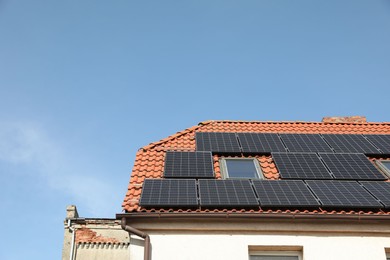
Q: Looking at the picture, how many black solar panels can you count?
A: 13